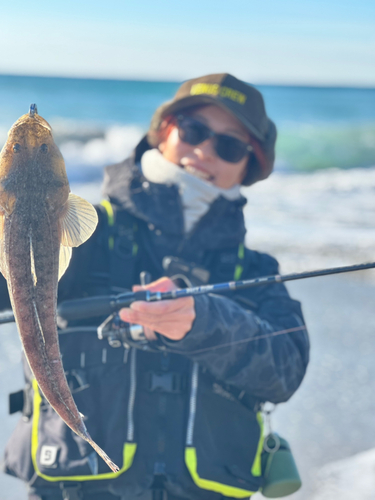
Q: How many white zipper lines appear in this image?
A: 2